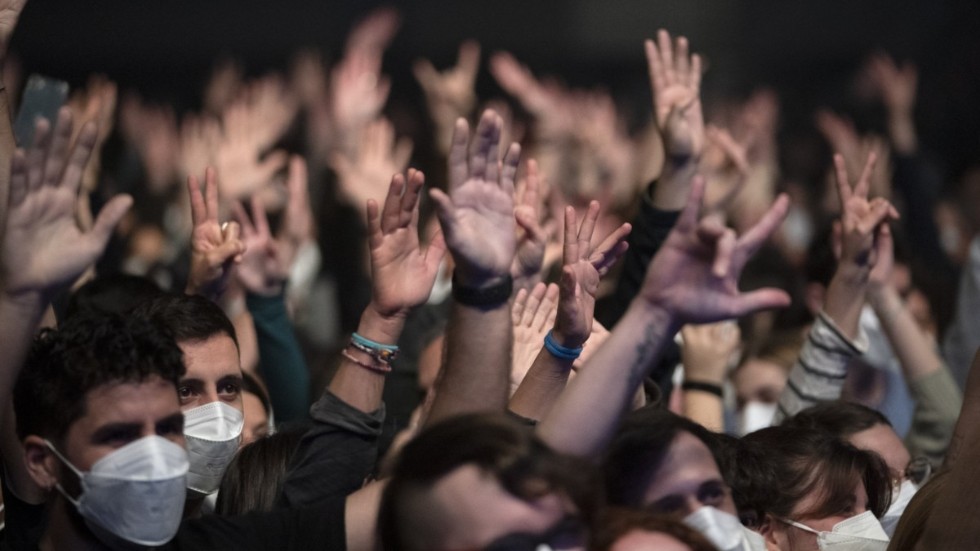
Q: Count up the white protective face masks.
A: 6